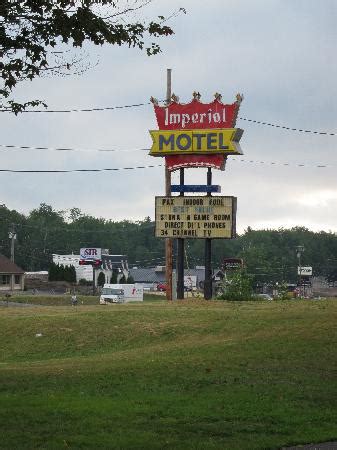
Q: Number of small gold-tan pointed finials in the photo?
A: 5